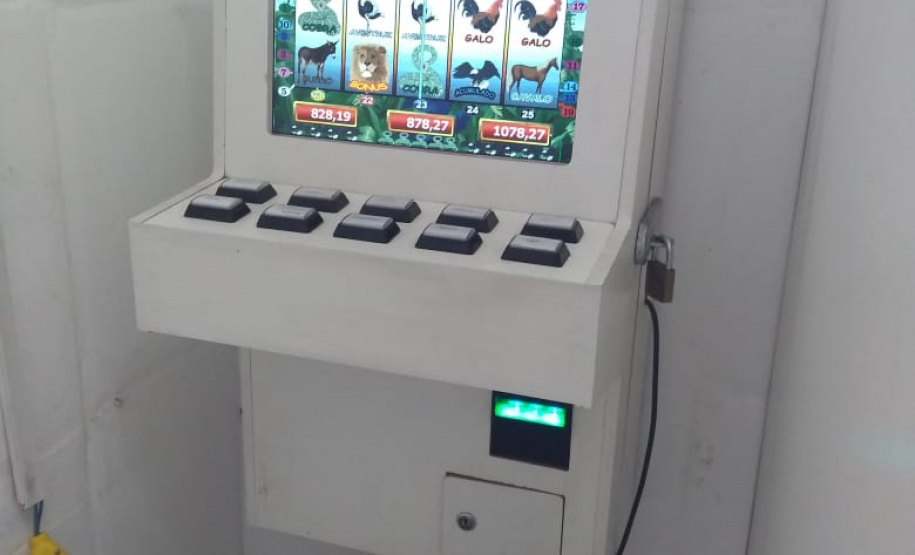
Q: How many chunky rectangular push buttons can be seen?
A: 10